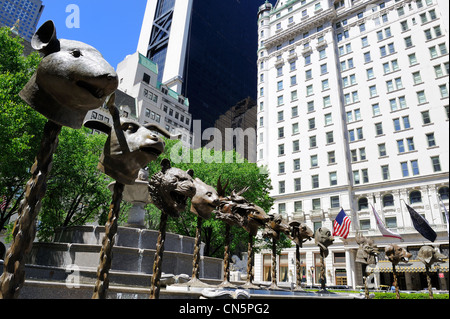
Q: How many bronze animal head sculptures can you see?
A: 12